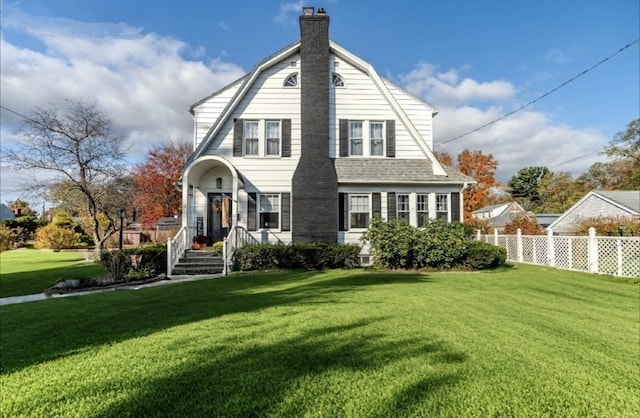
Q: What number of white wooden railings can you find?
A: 2